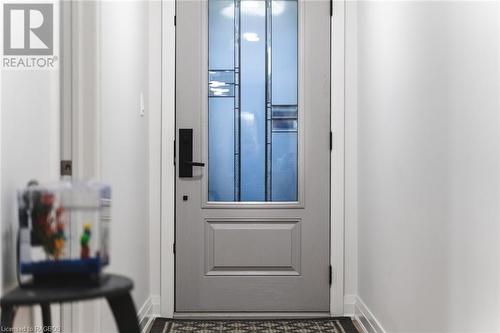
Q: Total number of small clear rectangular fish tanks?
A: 1